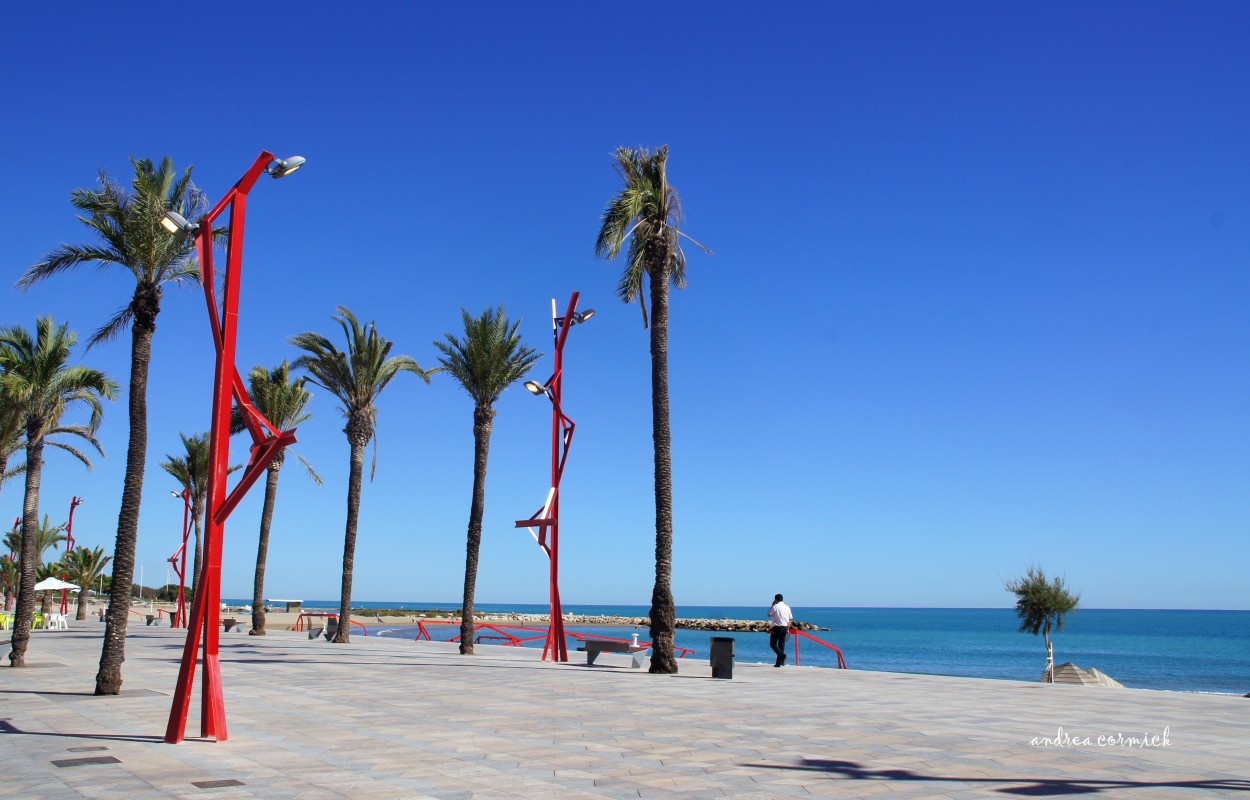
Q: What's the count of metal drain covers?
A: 3